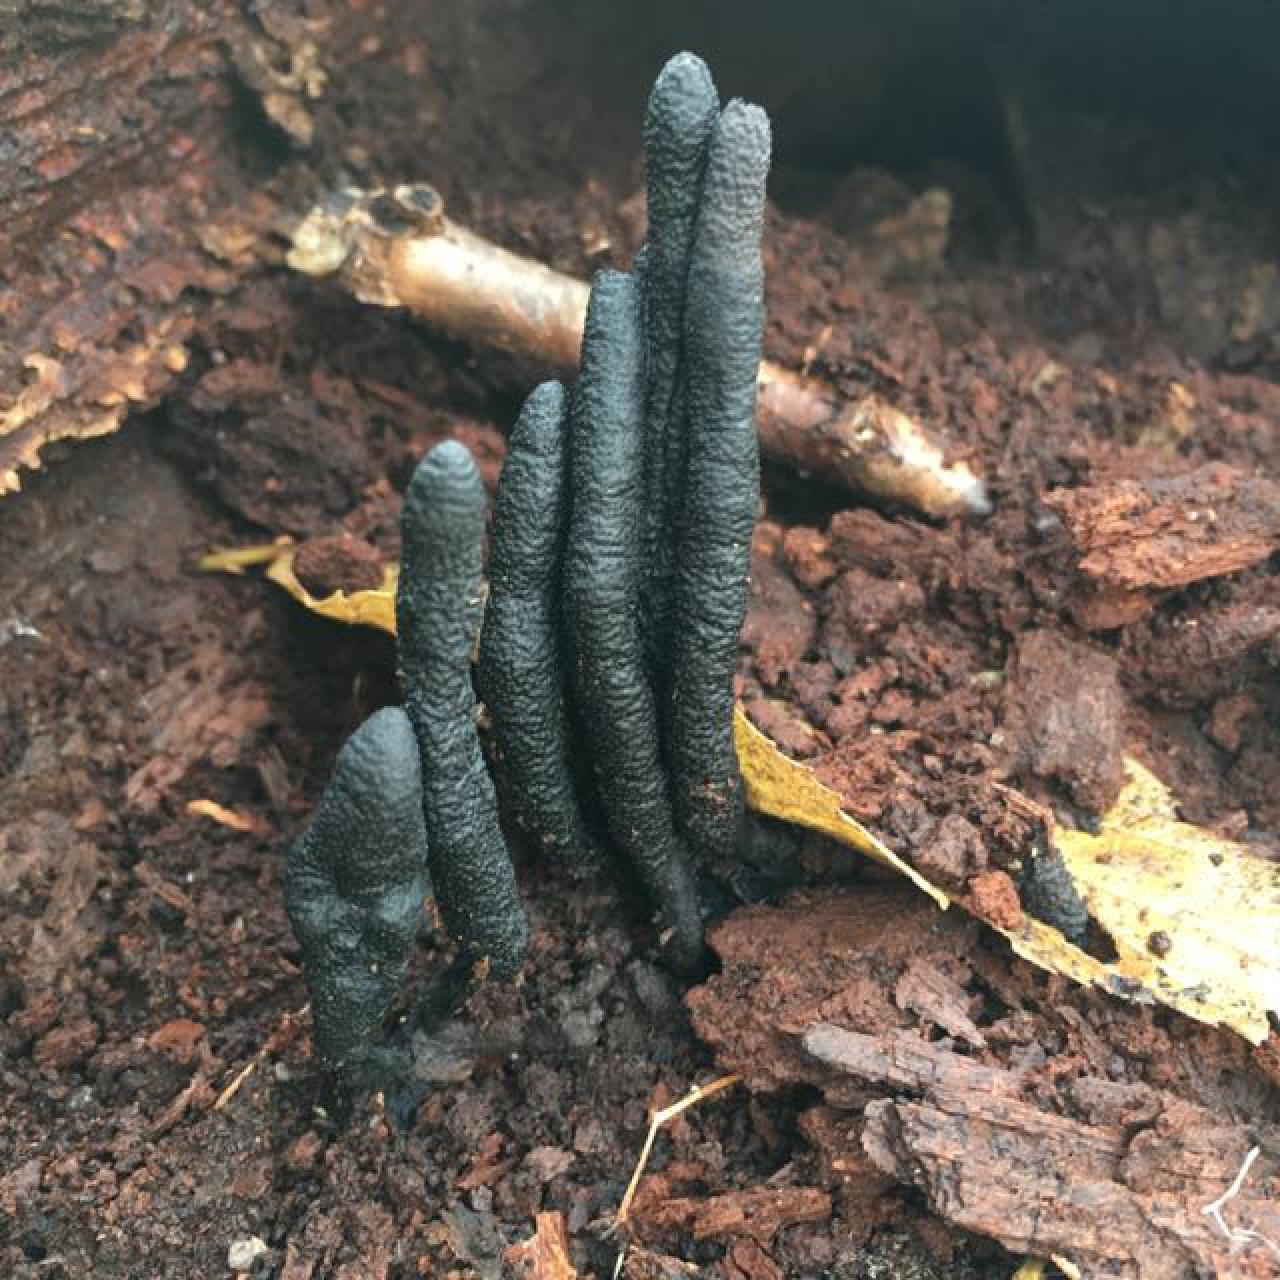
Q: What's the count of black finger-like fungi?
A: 6